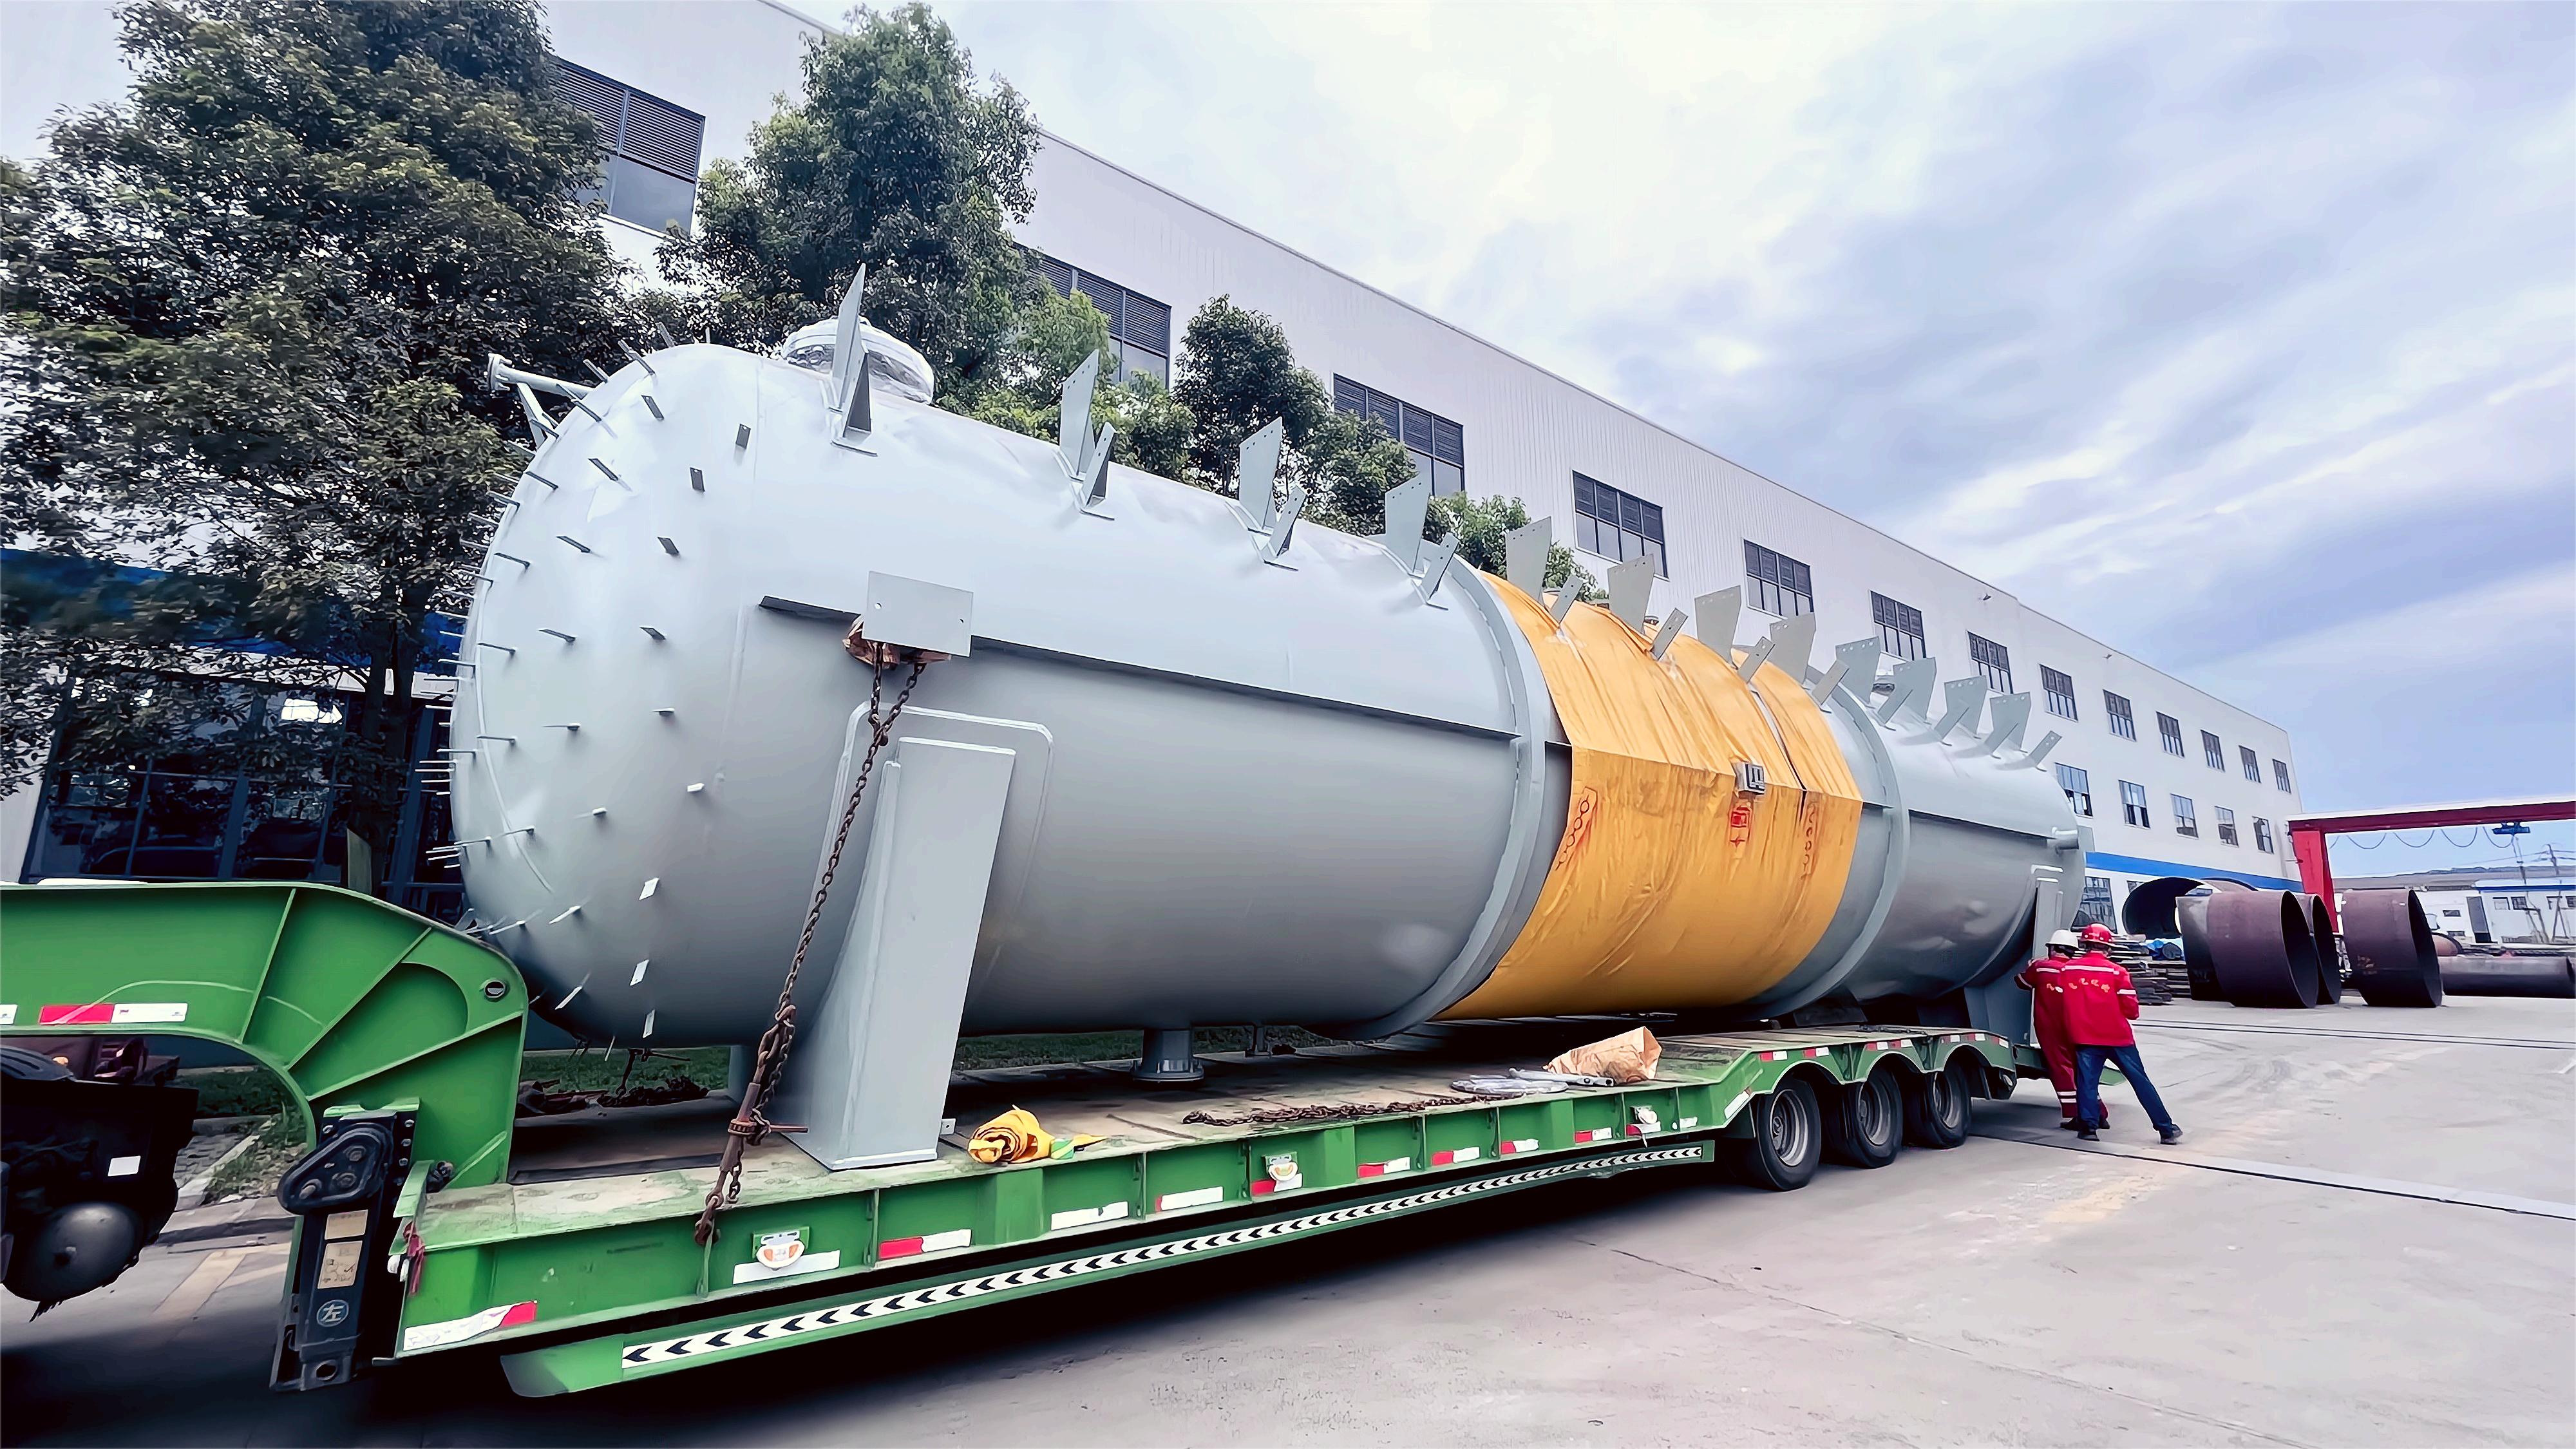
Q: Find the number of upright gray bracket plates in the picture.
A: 12